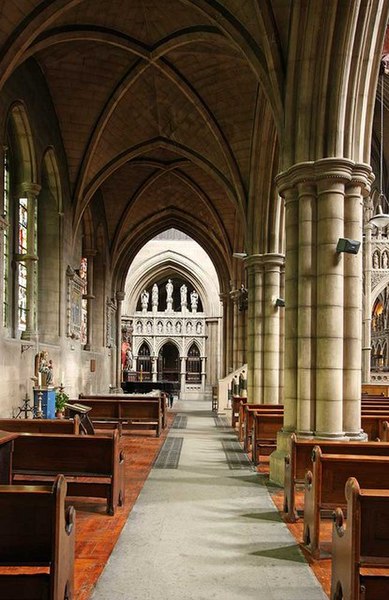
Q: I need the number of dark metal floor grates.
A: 4